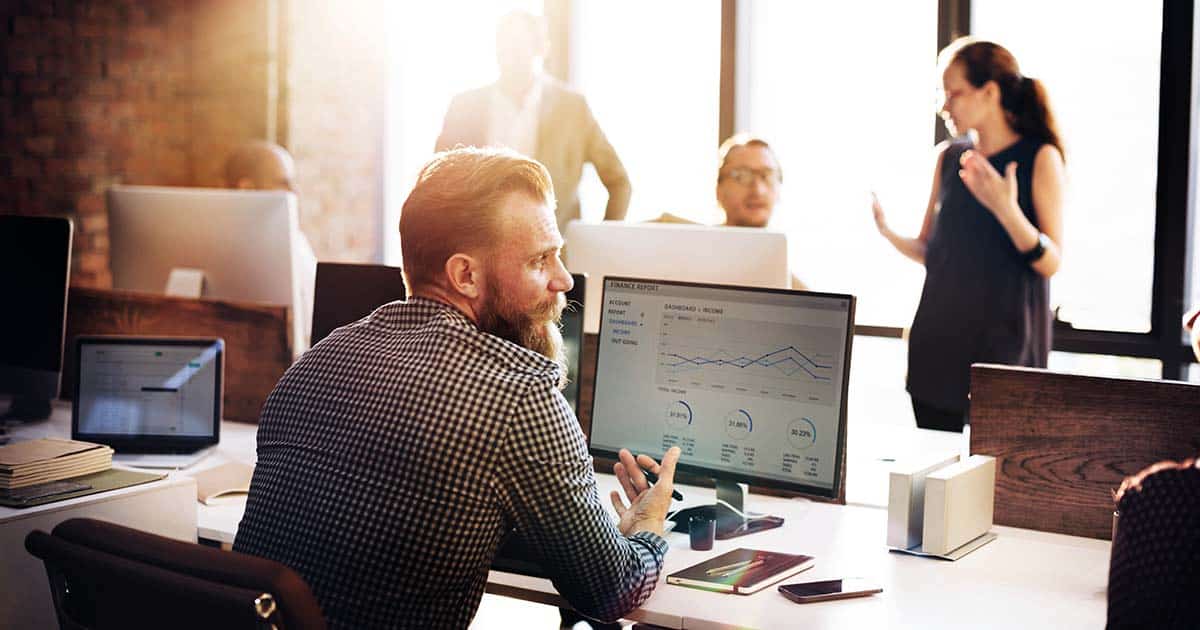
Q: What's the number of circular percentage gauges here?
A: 3